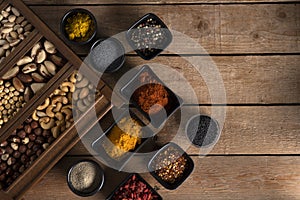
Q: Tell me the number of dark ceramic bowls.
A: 9